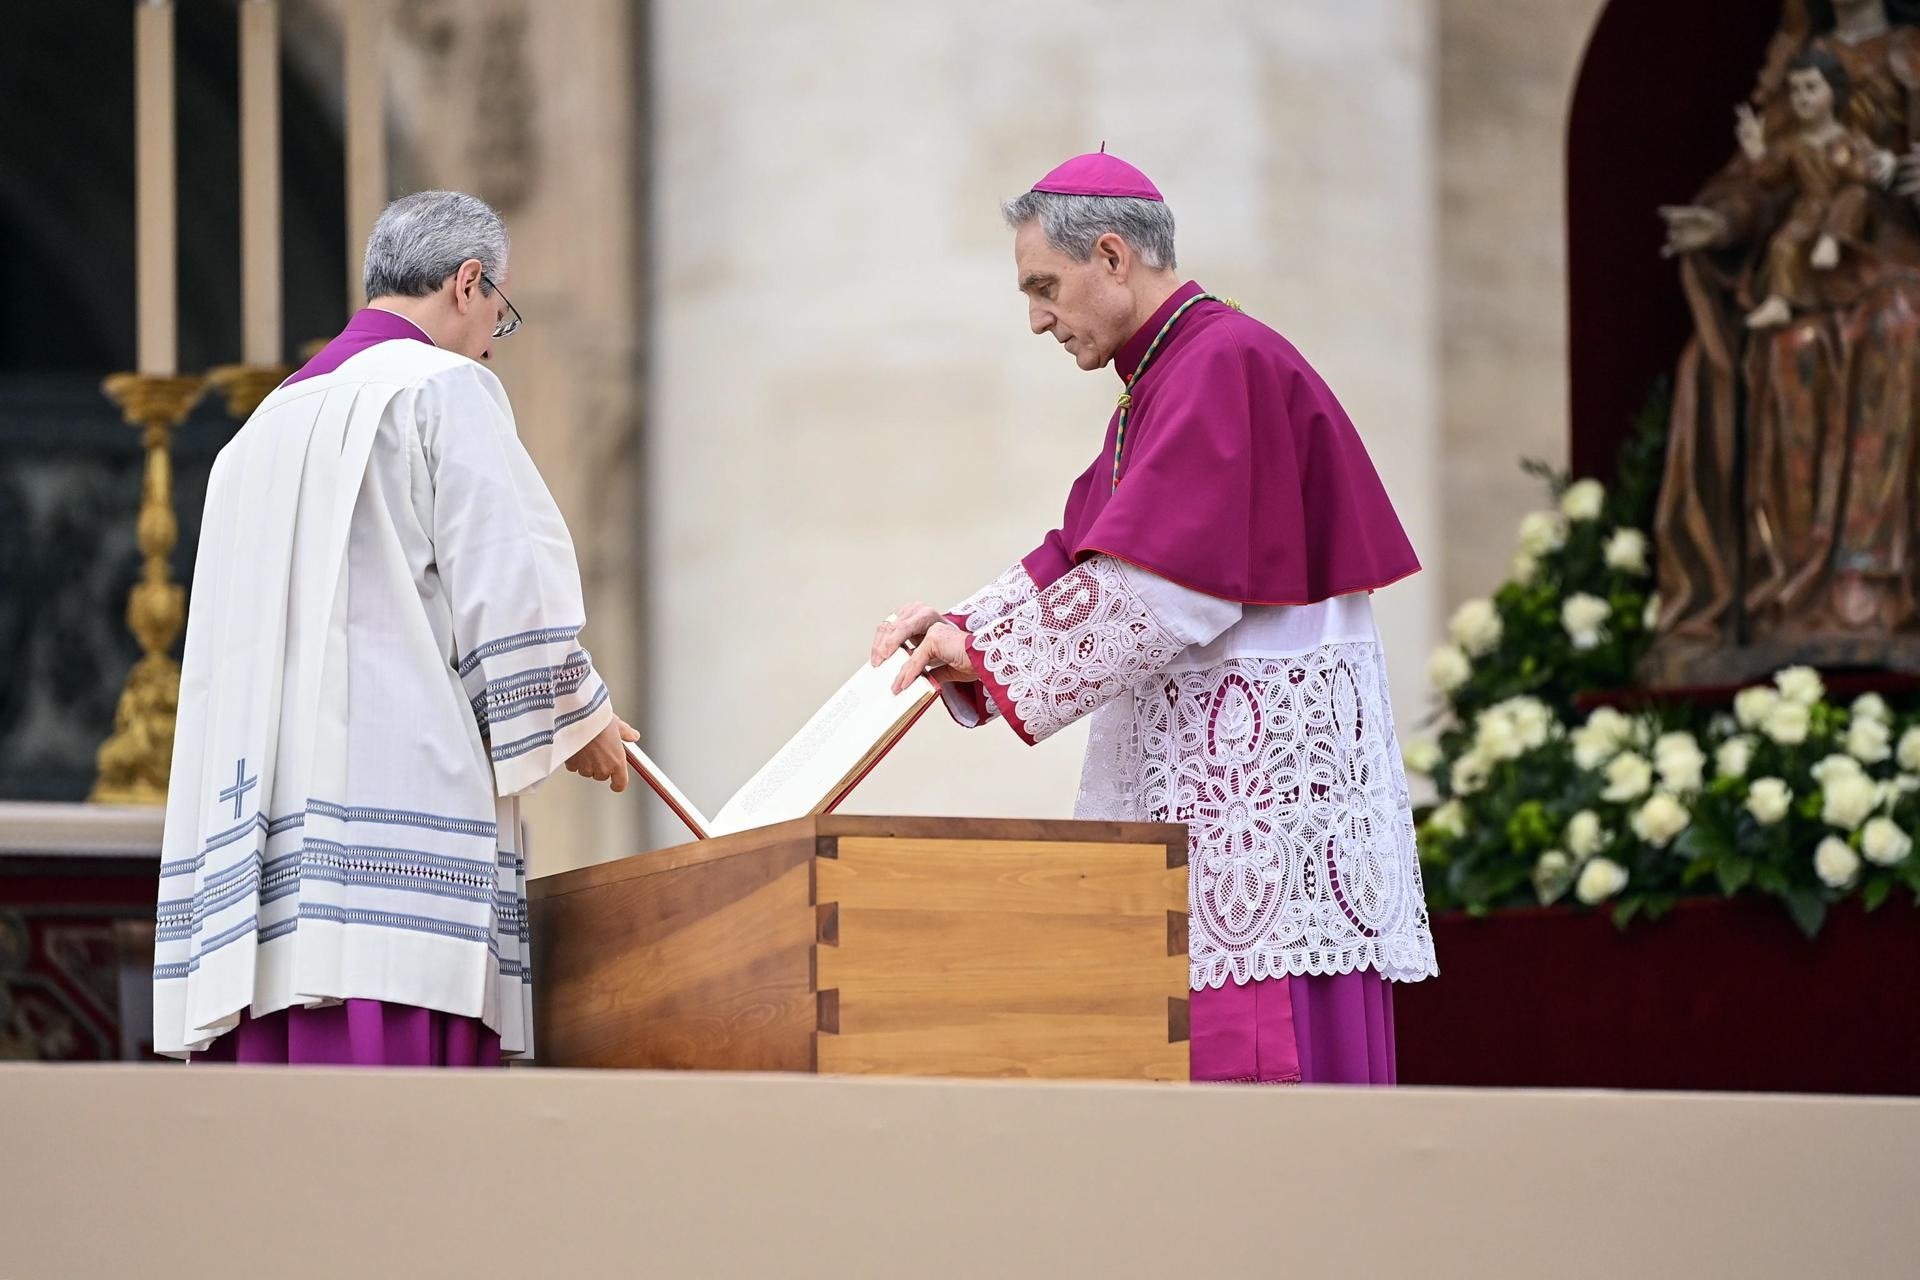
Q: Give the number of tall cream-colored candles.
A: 3